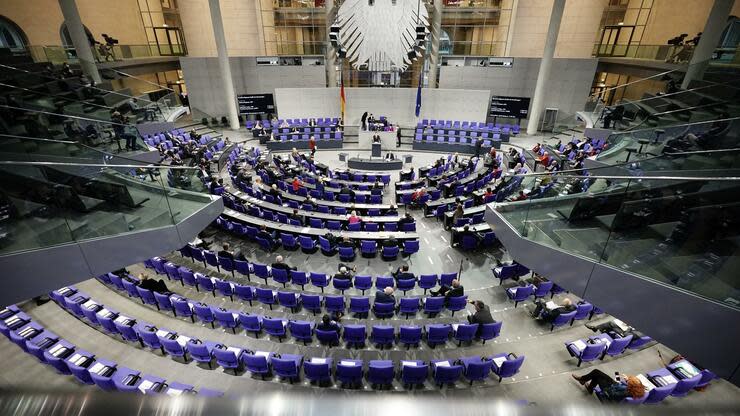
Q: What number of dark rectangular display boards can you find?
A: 2